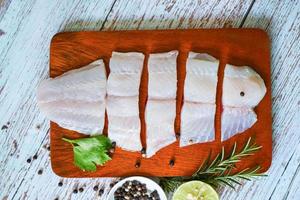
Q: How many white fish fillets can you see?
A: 5